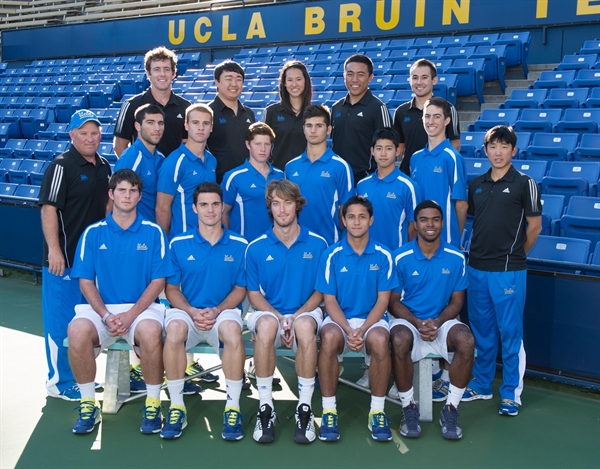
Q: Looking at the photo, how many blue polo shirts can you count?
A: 11